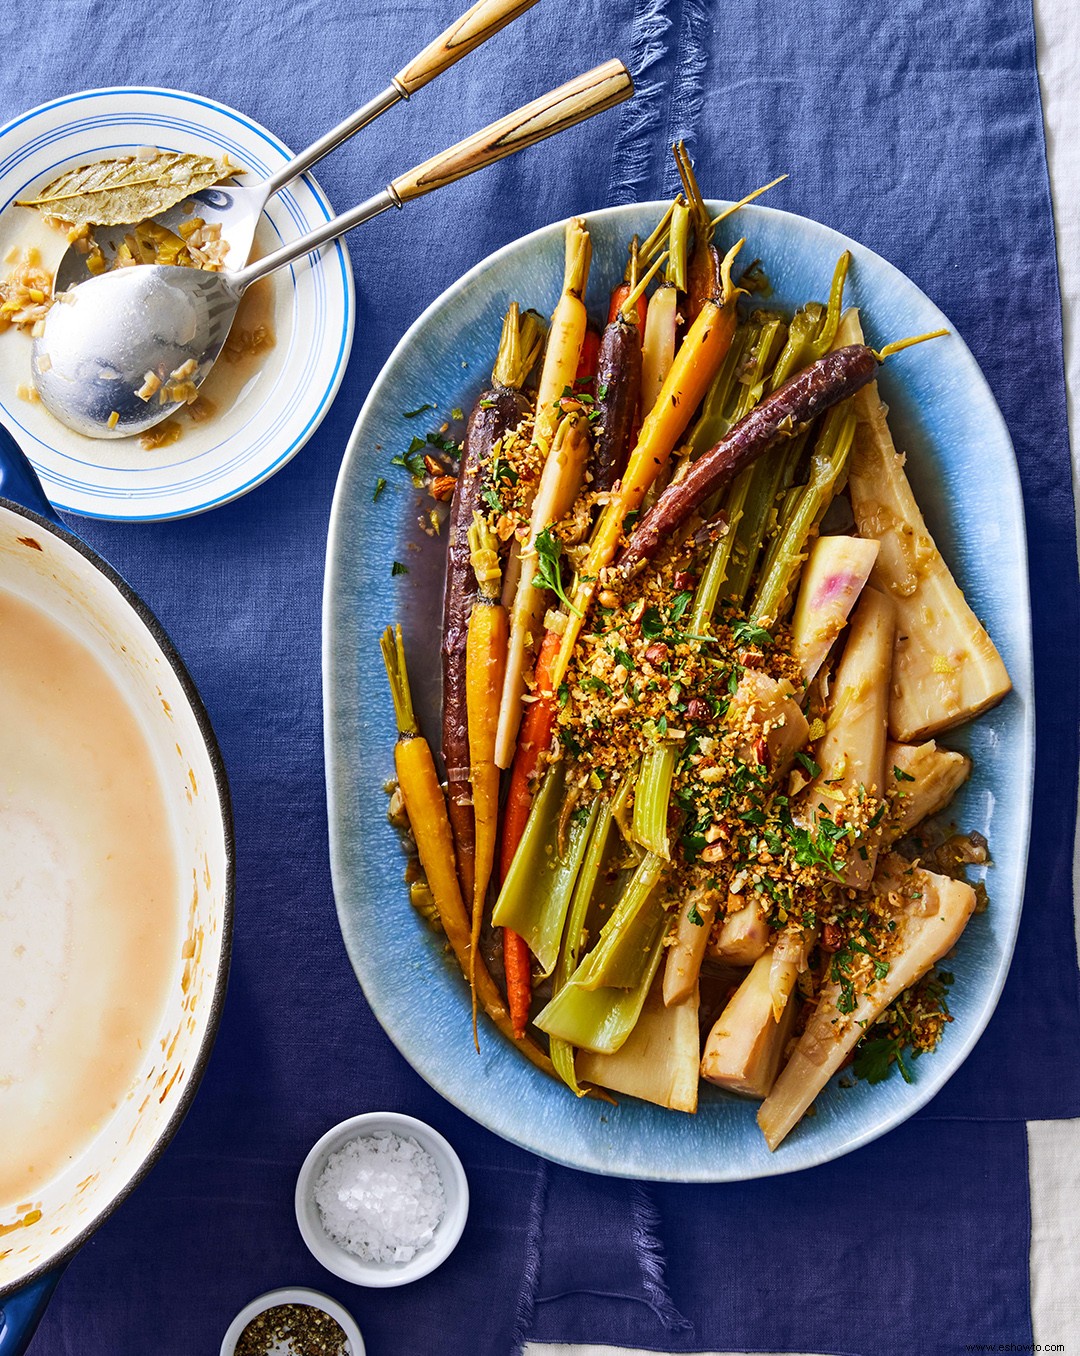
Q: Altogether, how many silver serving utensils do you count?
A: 2